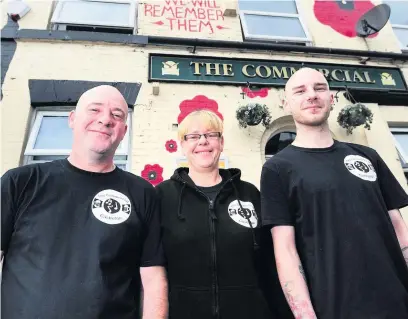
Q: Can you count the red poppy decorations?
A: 5